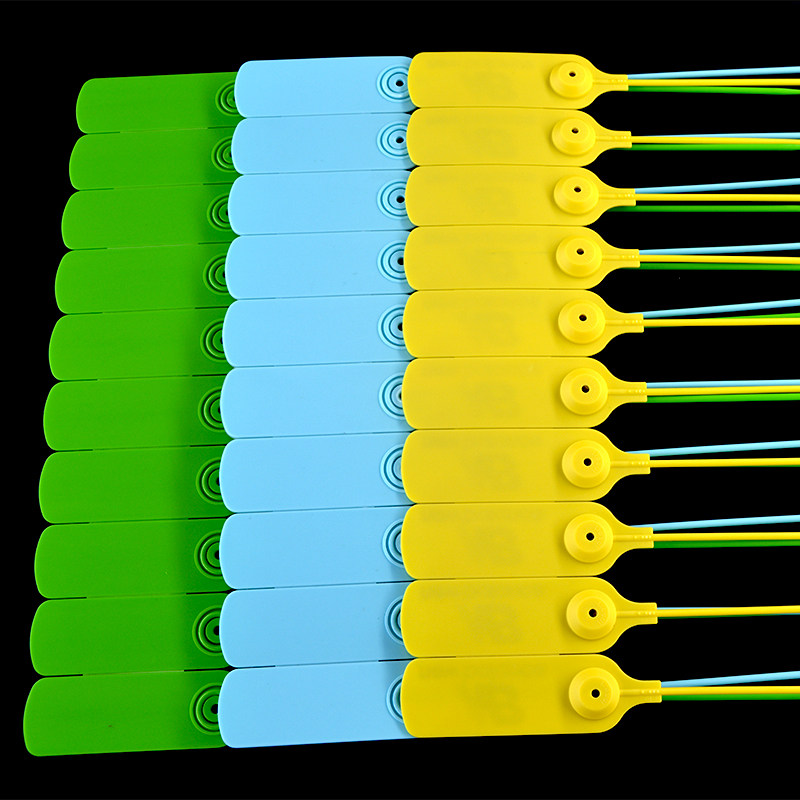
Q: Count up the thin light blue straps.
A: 10